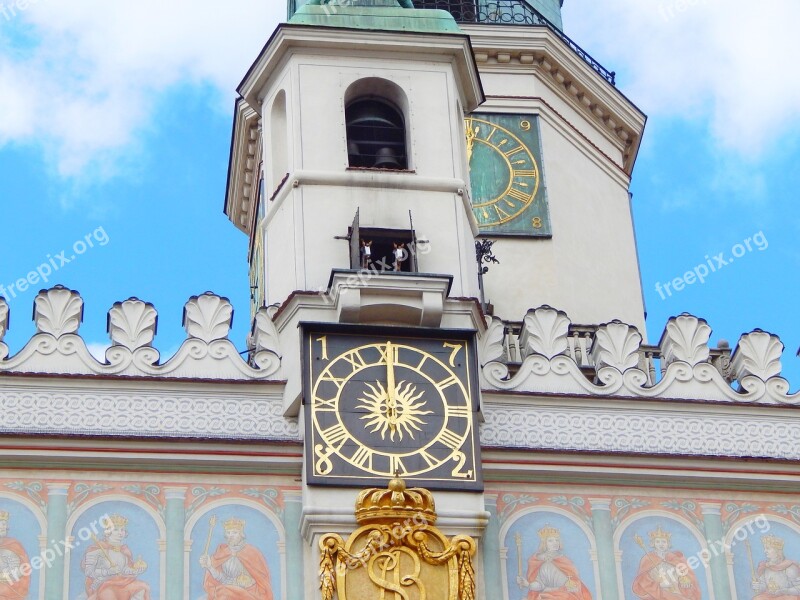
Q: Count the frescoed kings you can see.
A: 6